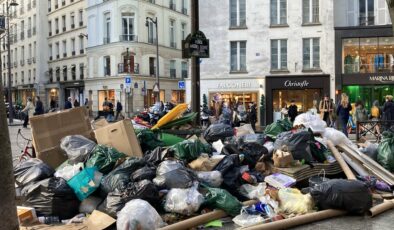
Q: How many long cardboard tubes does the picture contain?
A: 4